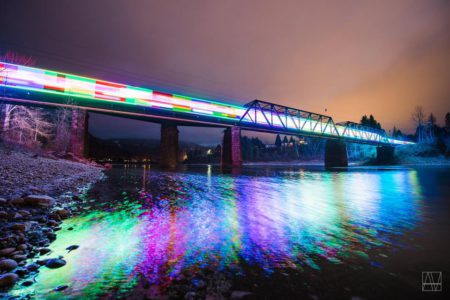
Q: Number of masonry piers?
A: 5